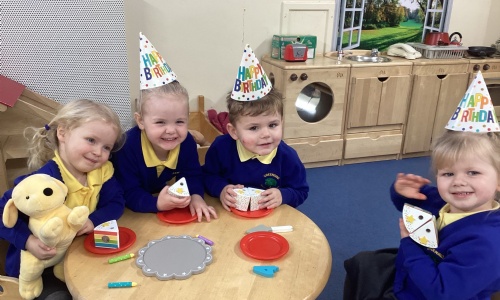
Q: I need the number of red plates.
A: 4